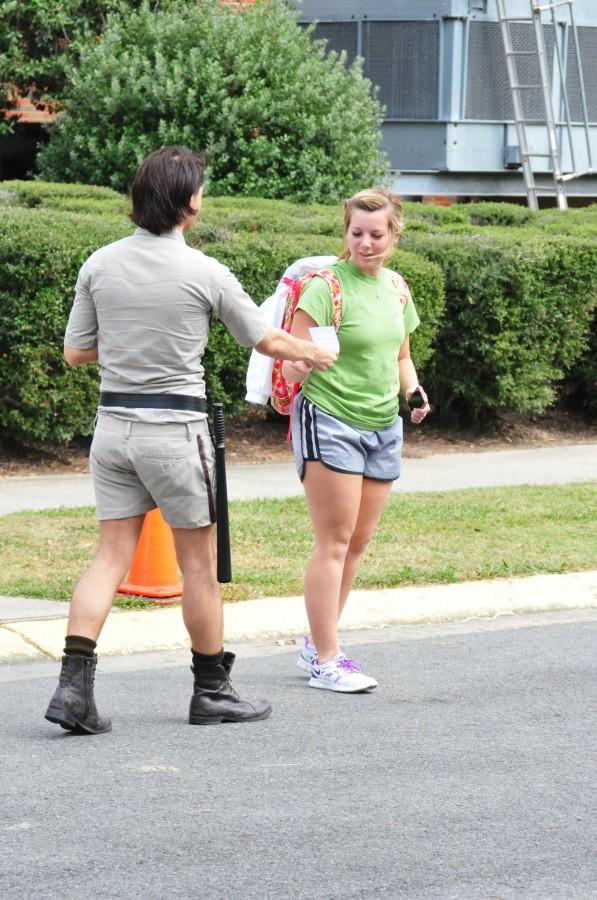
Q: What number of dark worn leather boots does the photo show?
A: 2